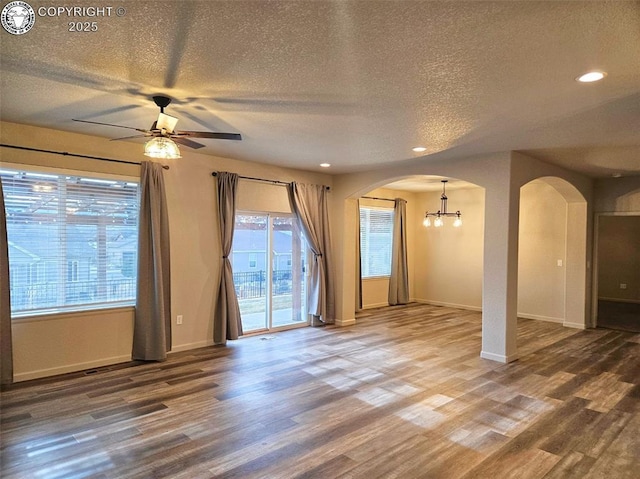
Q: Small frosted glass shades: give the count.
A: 3